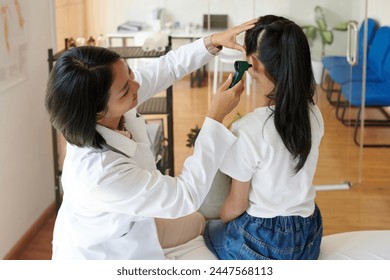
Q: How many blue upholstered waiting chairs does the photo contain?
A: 3